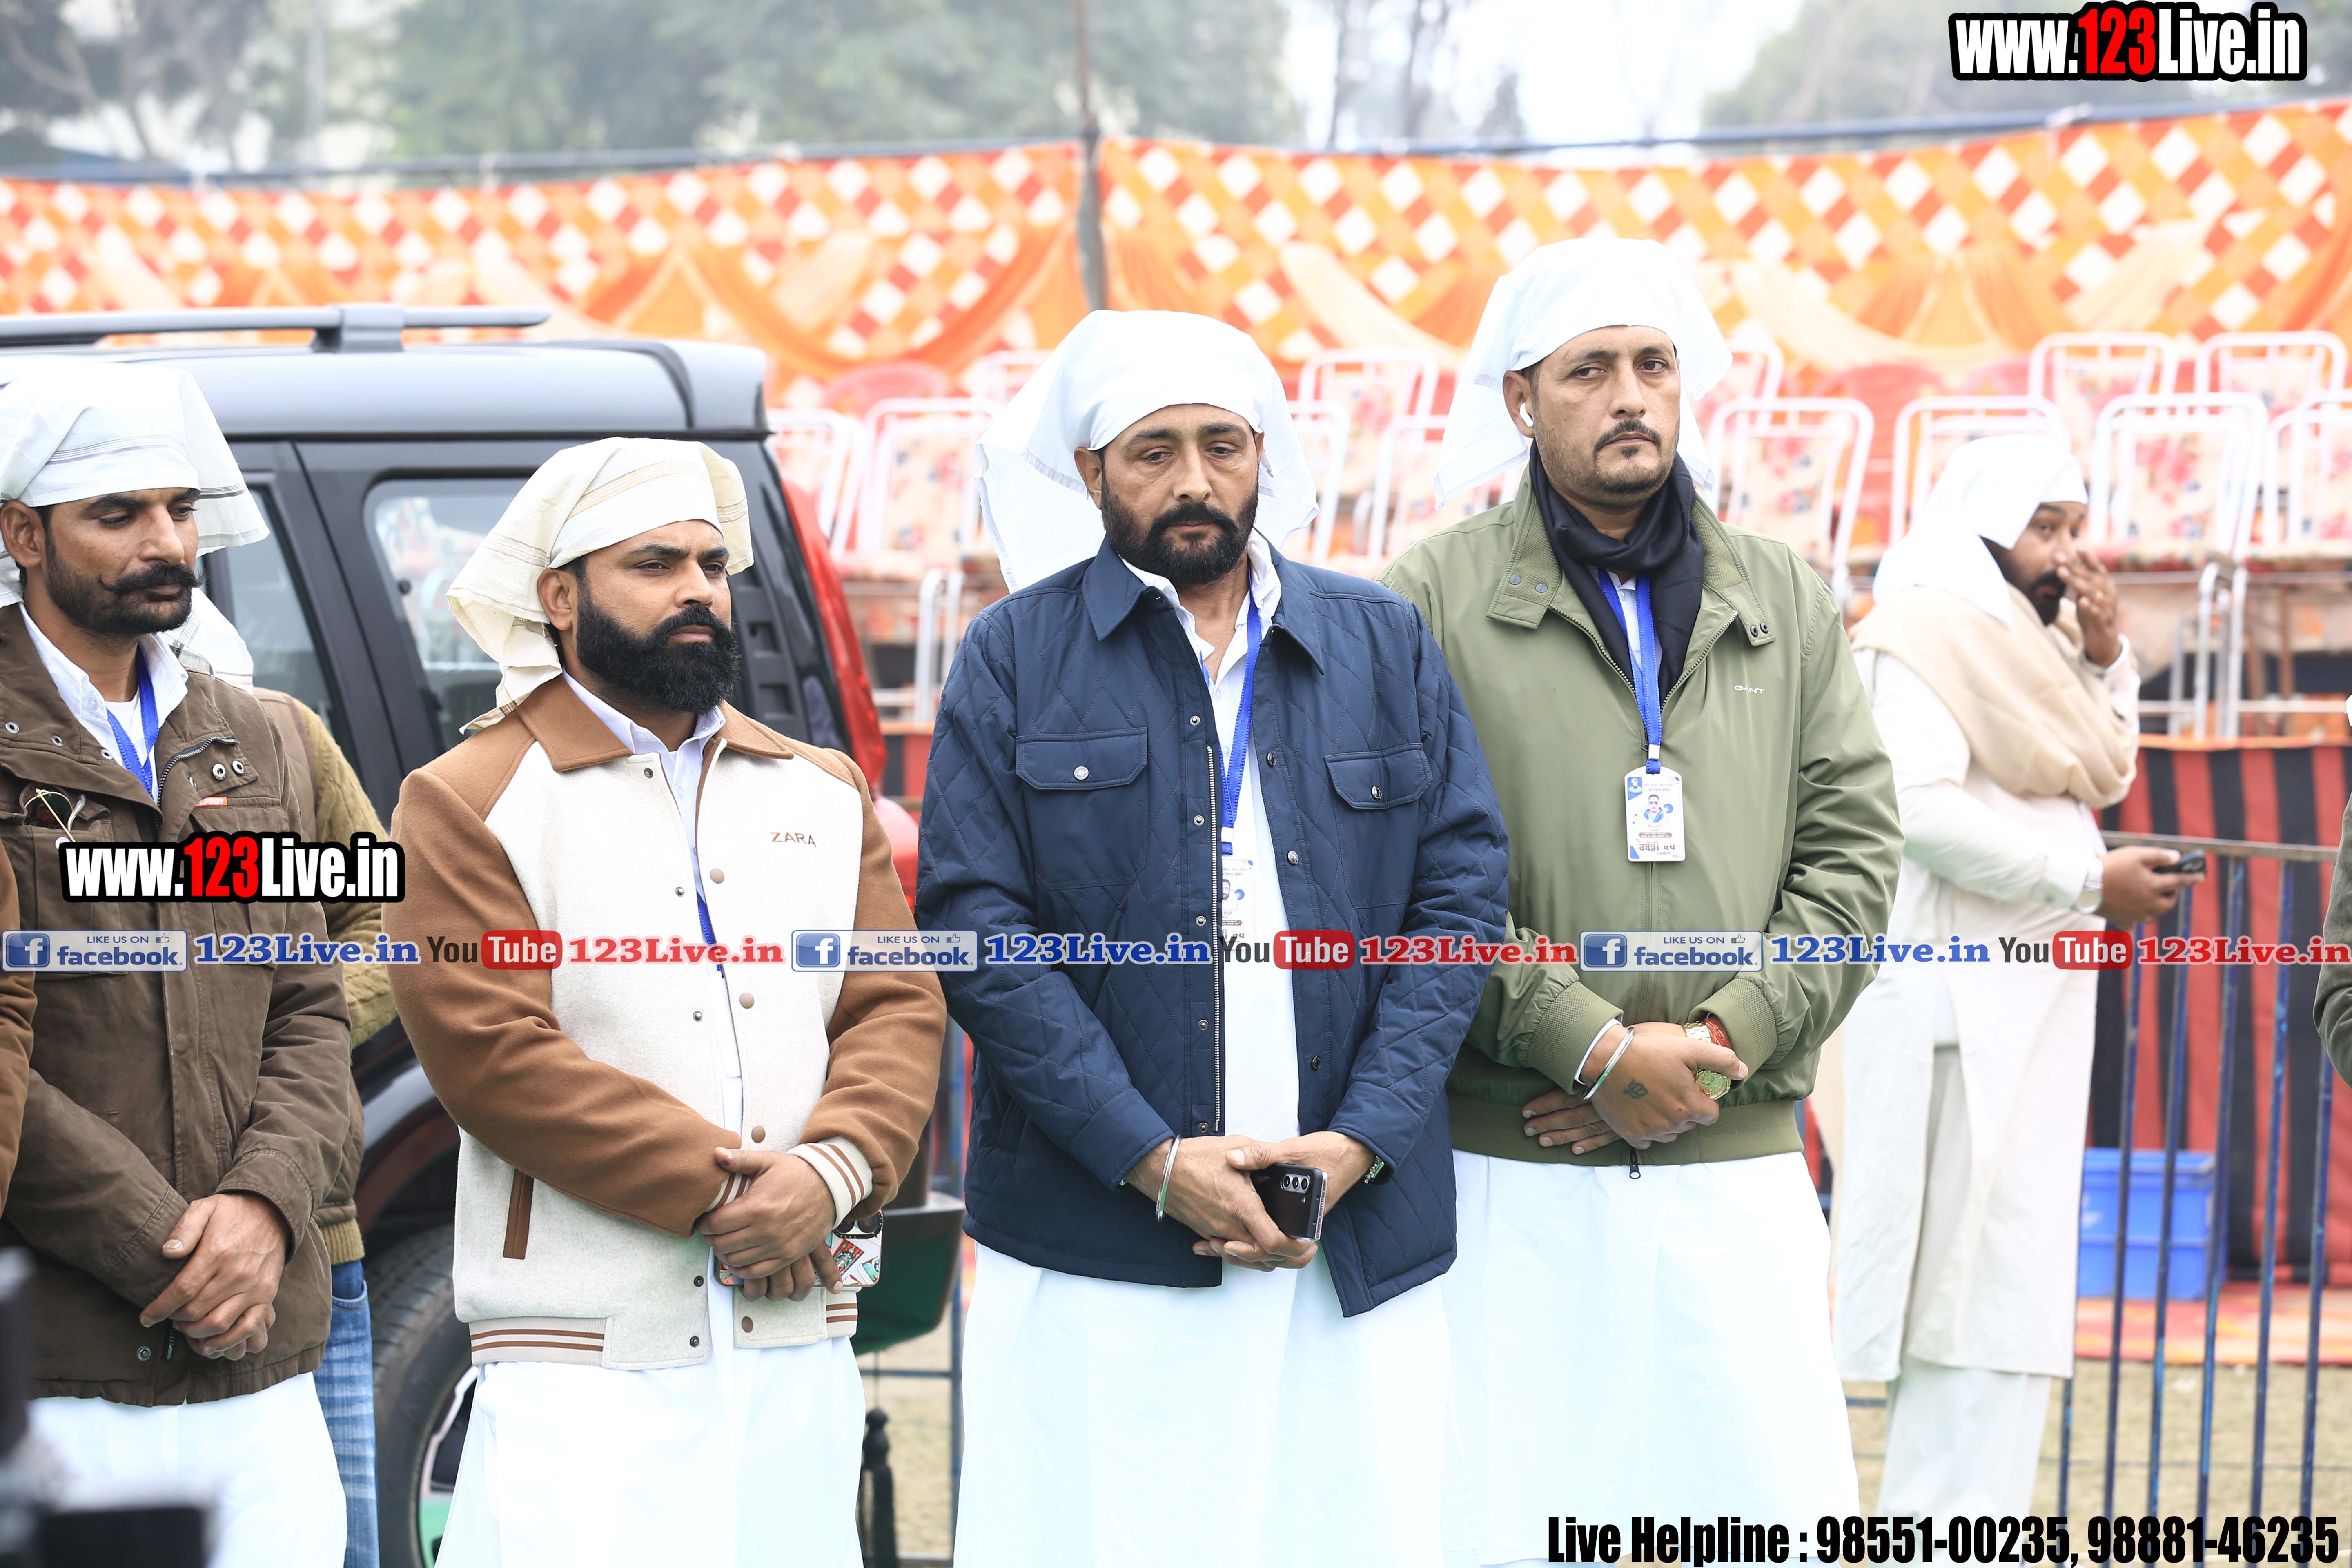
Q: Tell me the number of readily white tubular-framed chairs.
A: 13